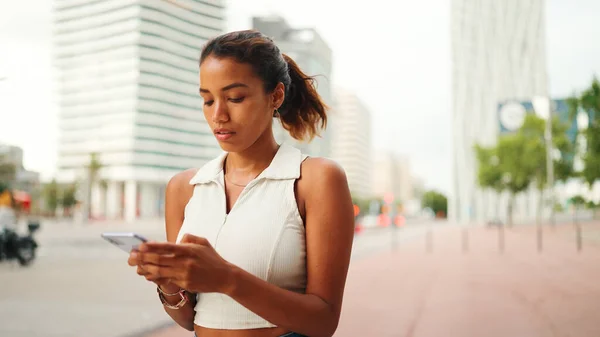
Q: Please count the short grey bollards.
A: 6